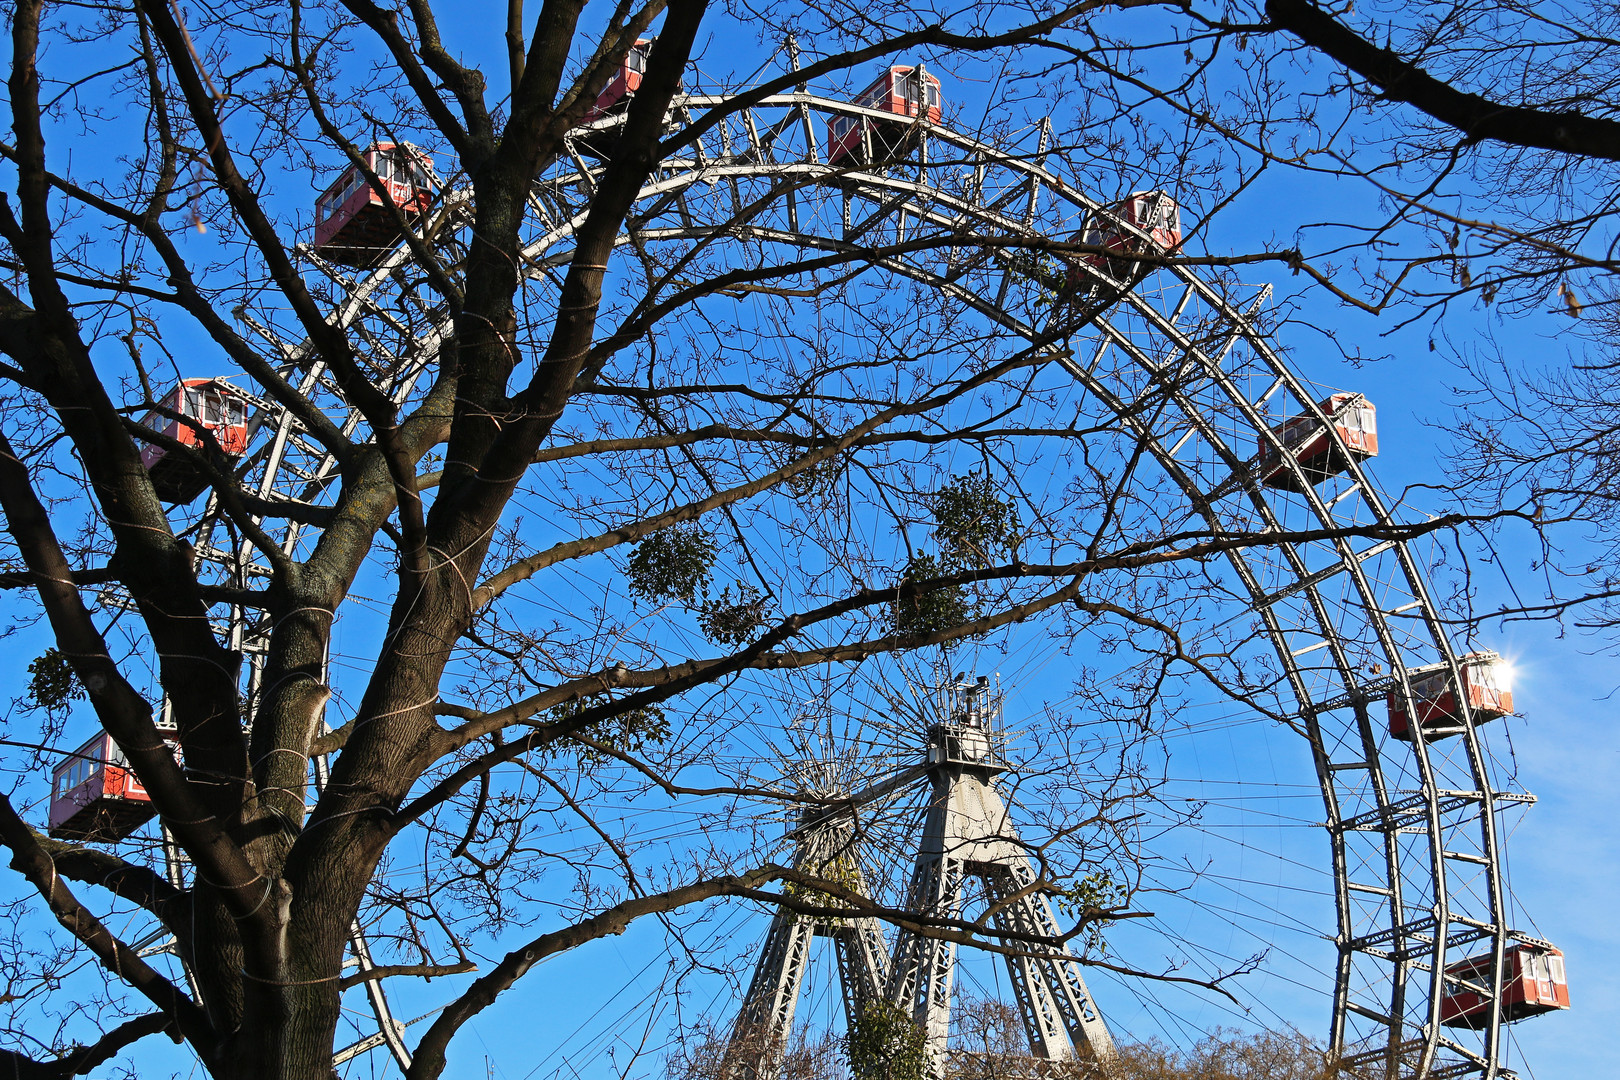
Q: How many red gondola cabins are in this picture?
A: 9